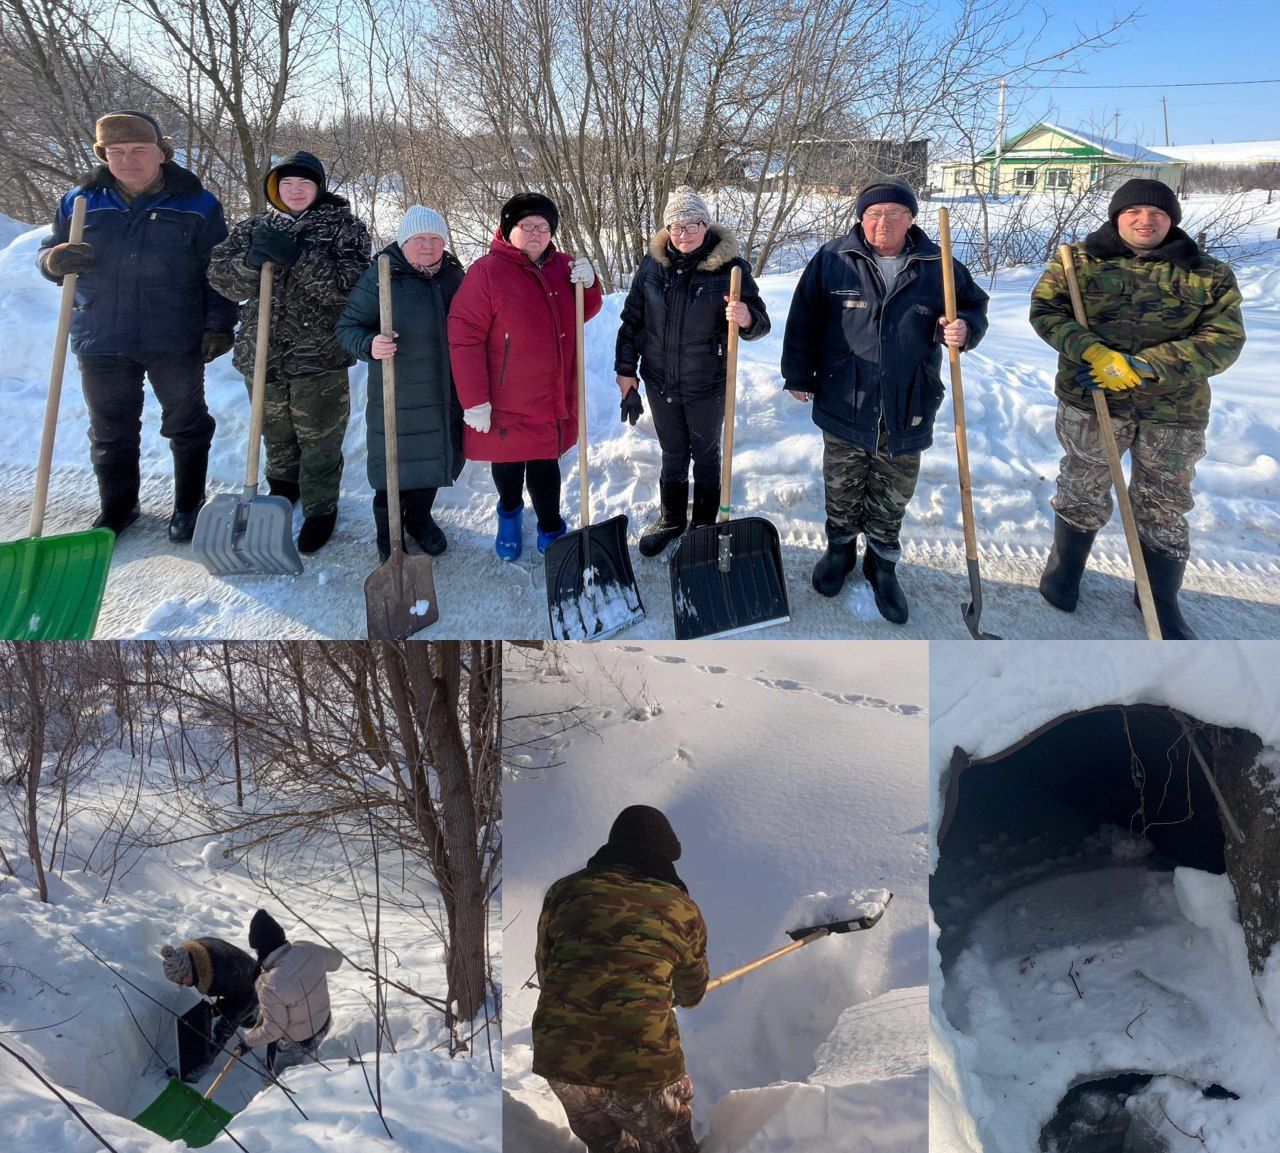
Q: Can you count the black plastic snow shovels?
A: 4